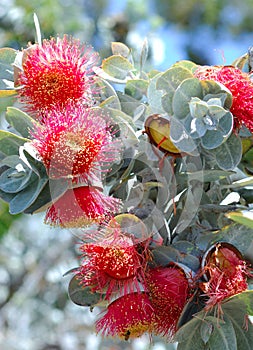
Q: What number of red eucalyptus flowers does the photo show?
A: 8